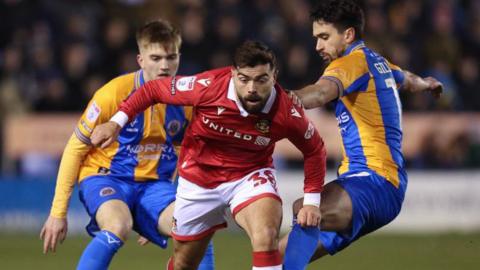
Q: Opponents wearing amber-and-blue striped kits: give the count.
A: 2